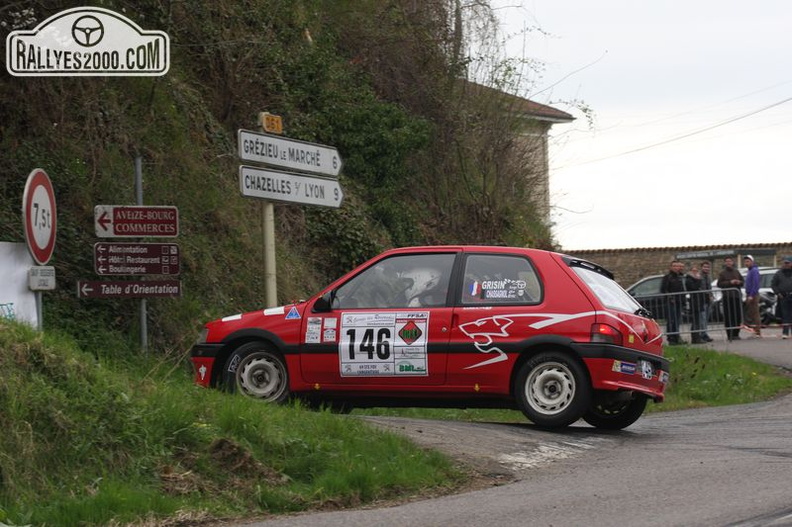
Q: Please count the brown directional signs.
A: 3